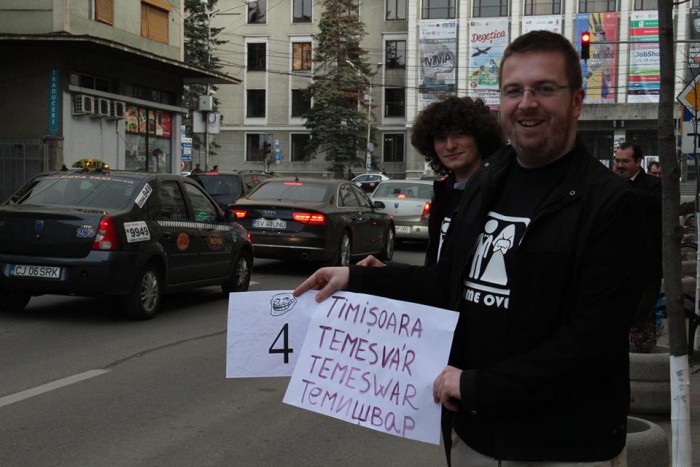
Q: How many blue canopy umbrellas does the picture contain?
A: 0